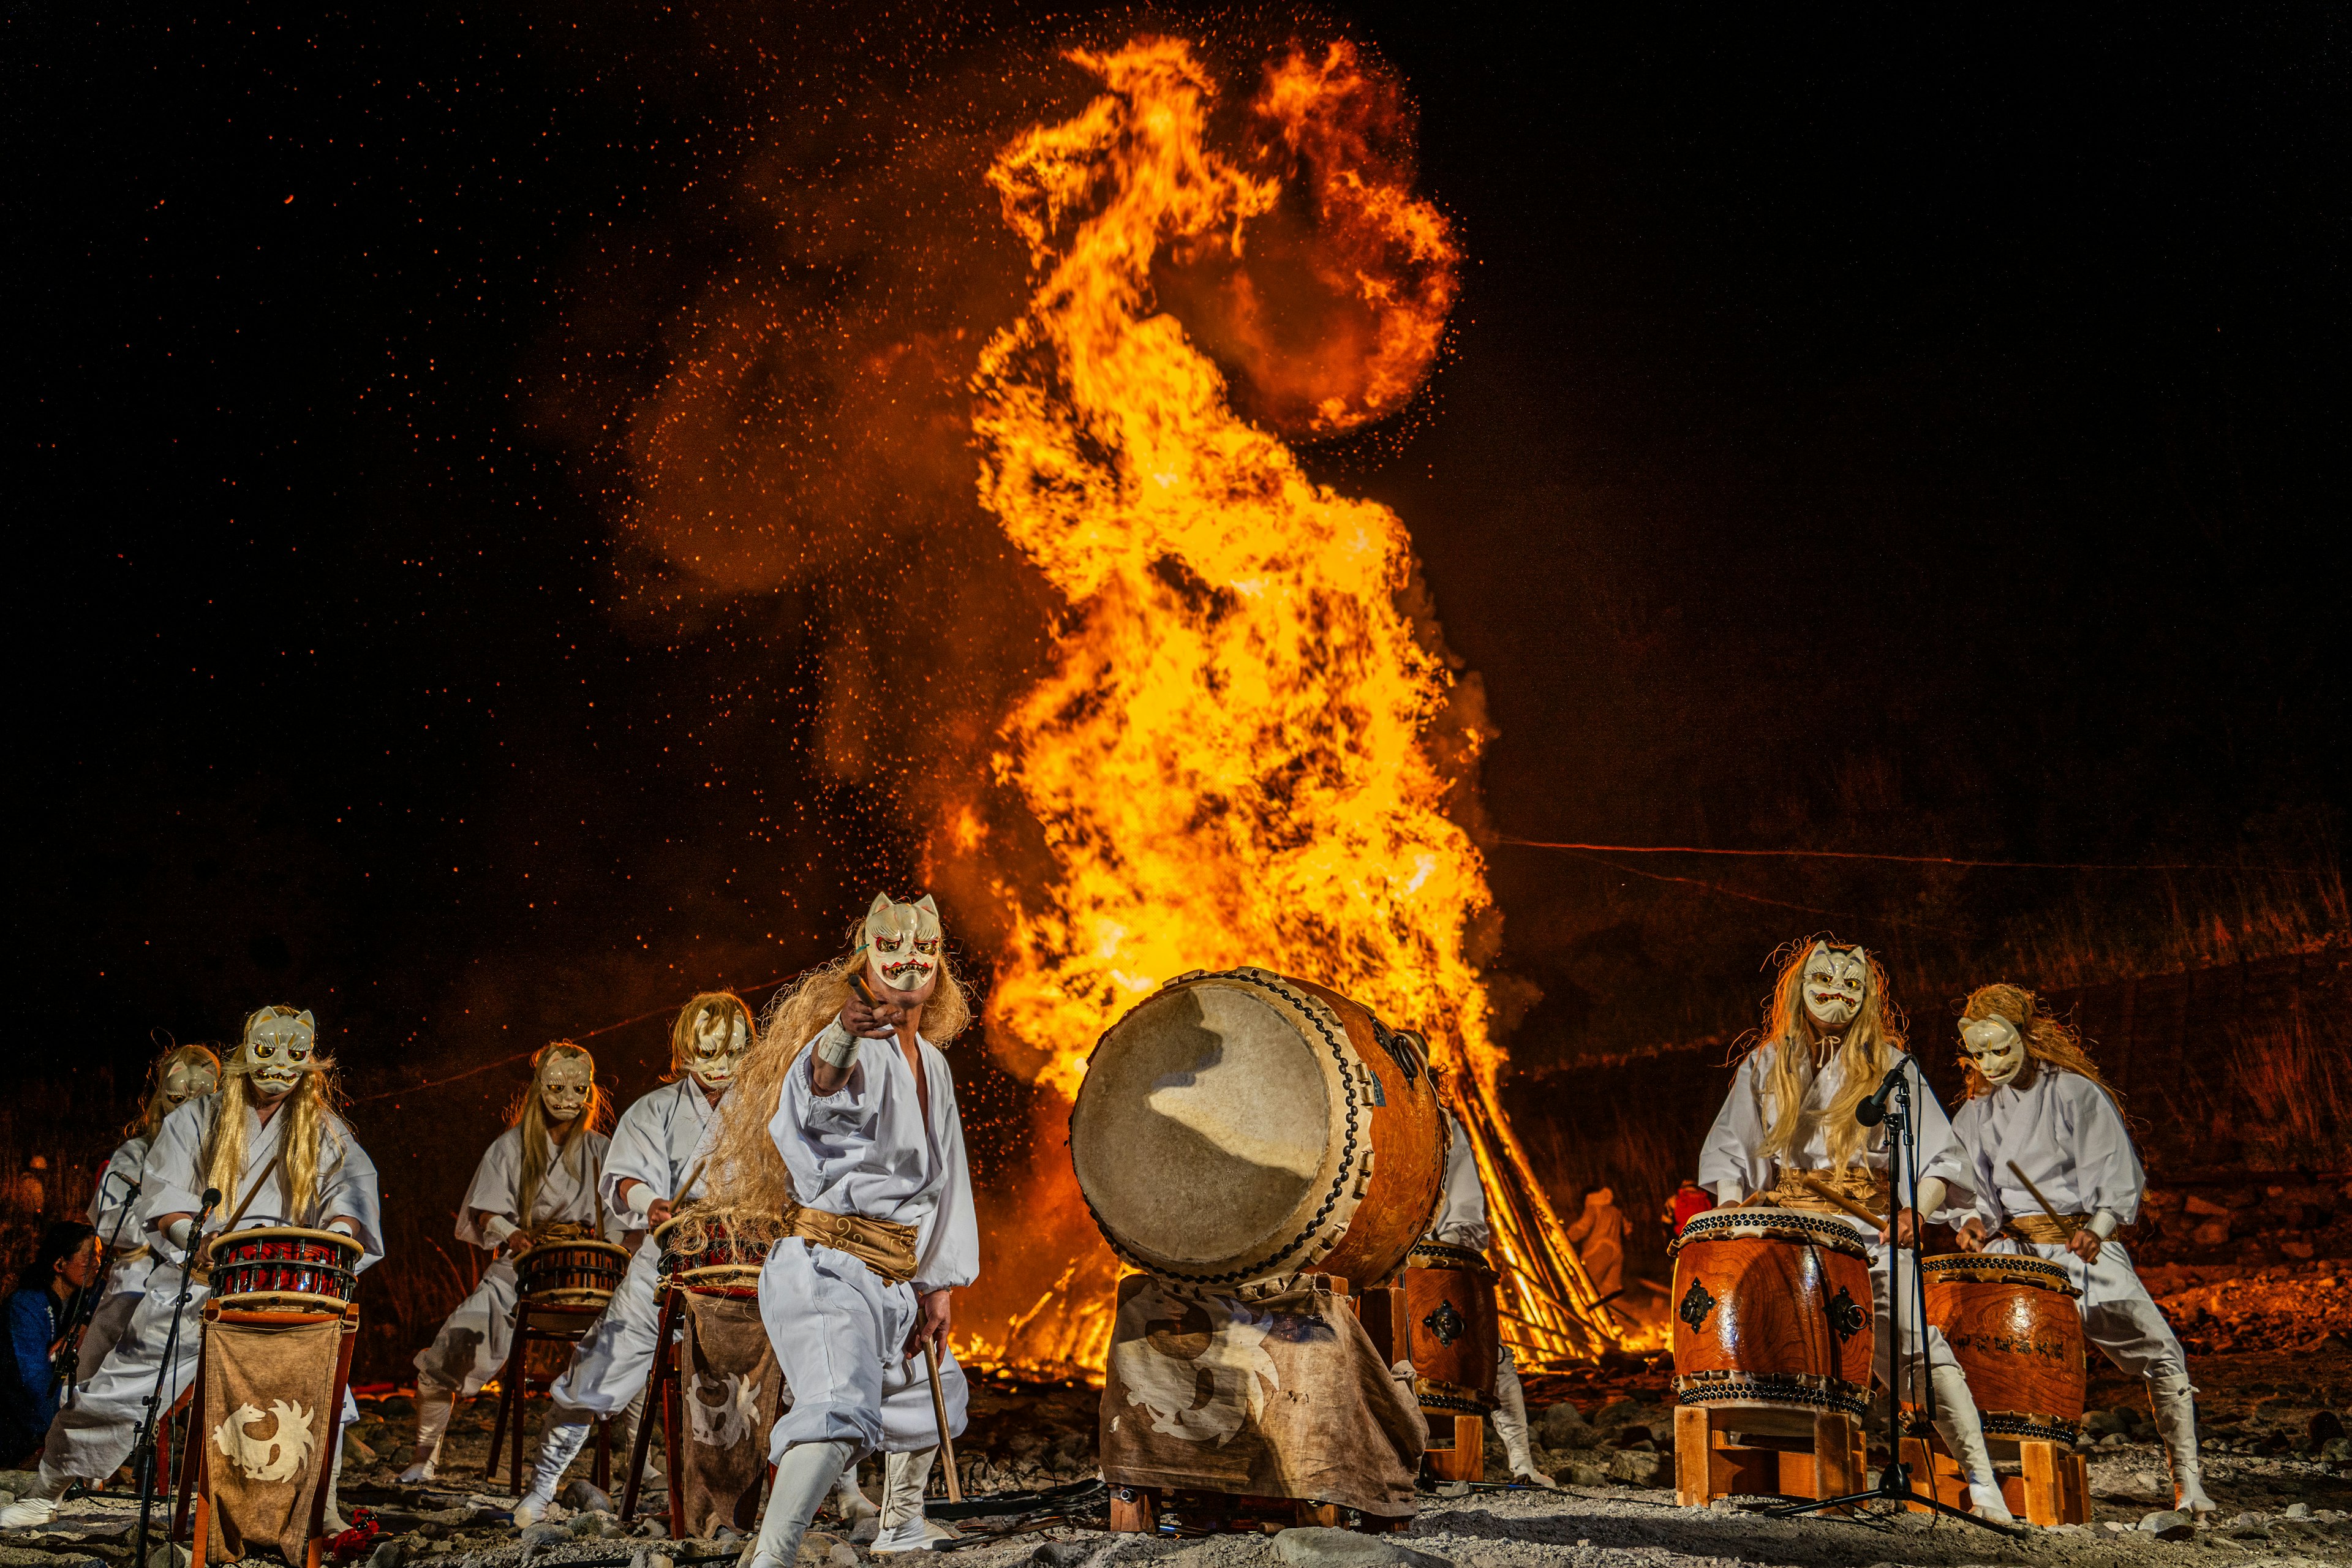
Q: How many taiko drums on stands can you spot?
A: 7